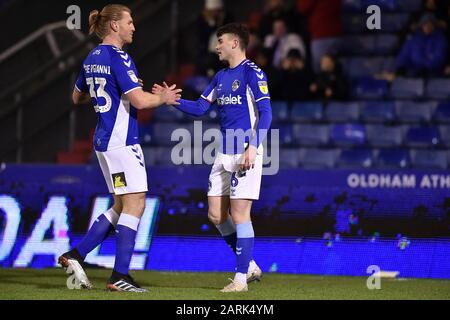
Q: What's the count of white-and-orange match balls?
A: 0